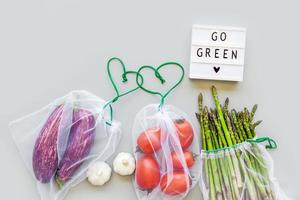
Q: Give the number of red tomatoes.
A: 5